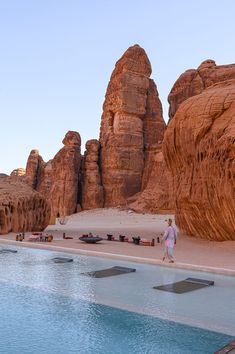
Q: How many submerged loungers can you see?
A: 4